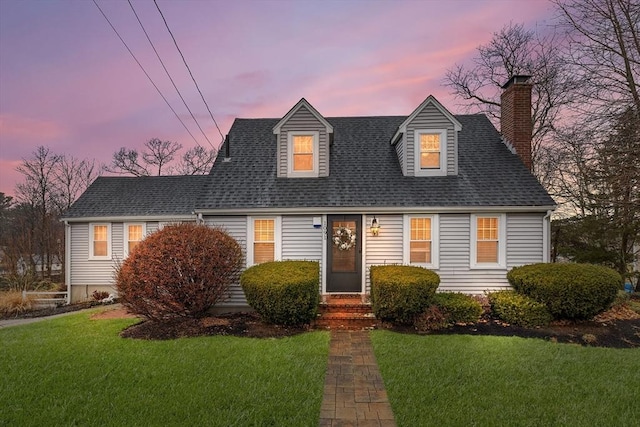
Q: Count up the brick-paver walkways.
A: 1